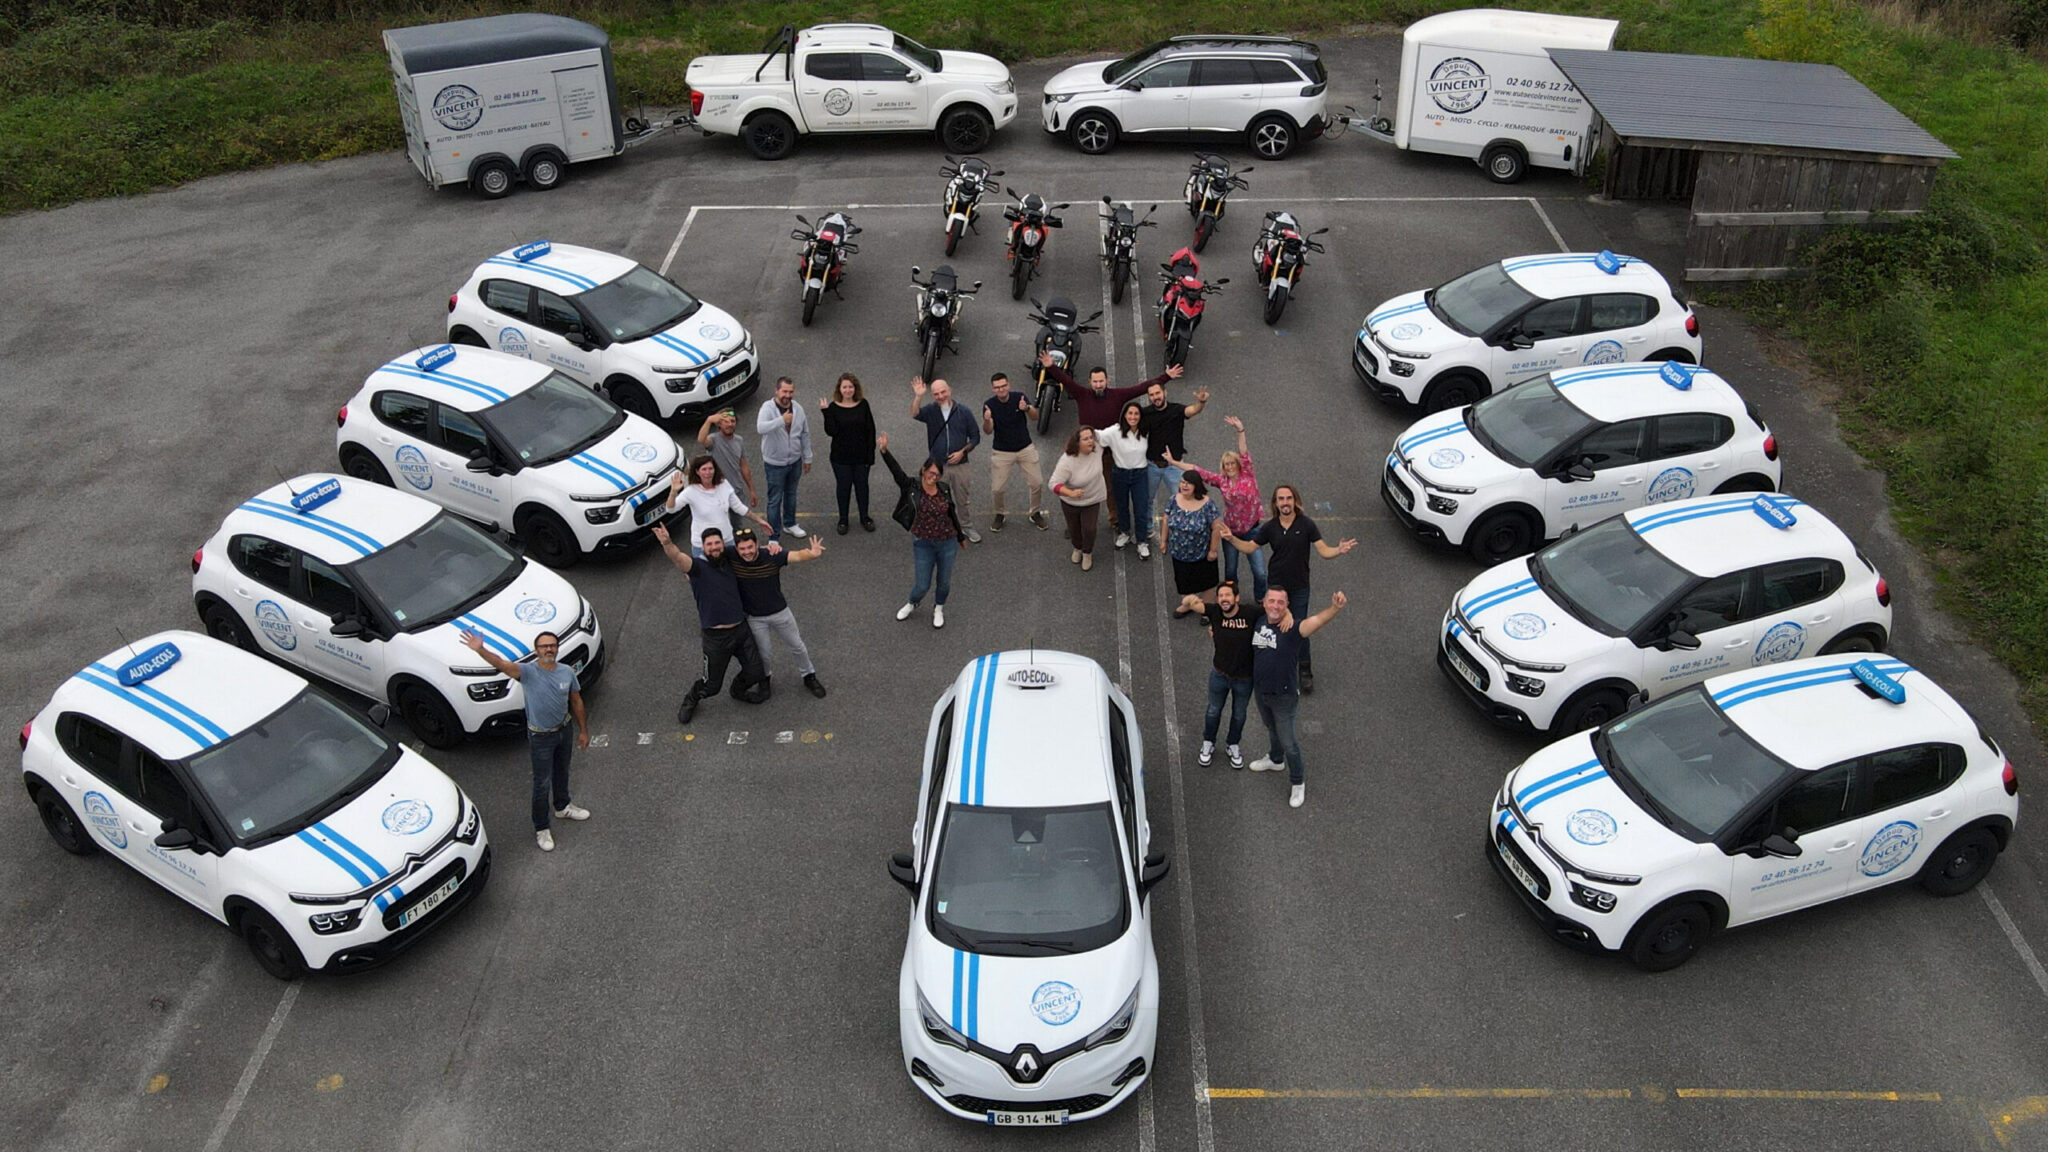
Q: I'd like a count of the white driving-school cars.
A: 9